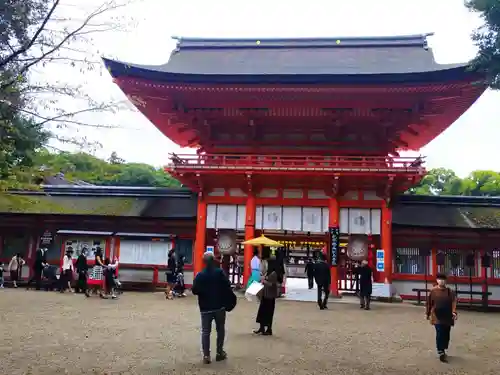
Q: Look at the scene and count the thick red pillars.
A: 4